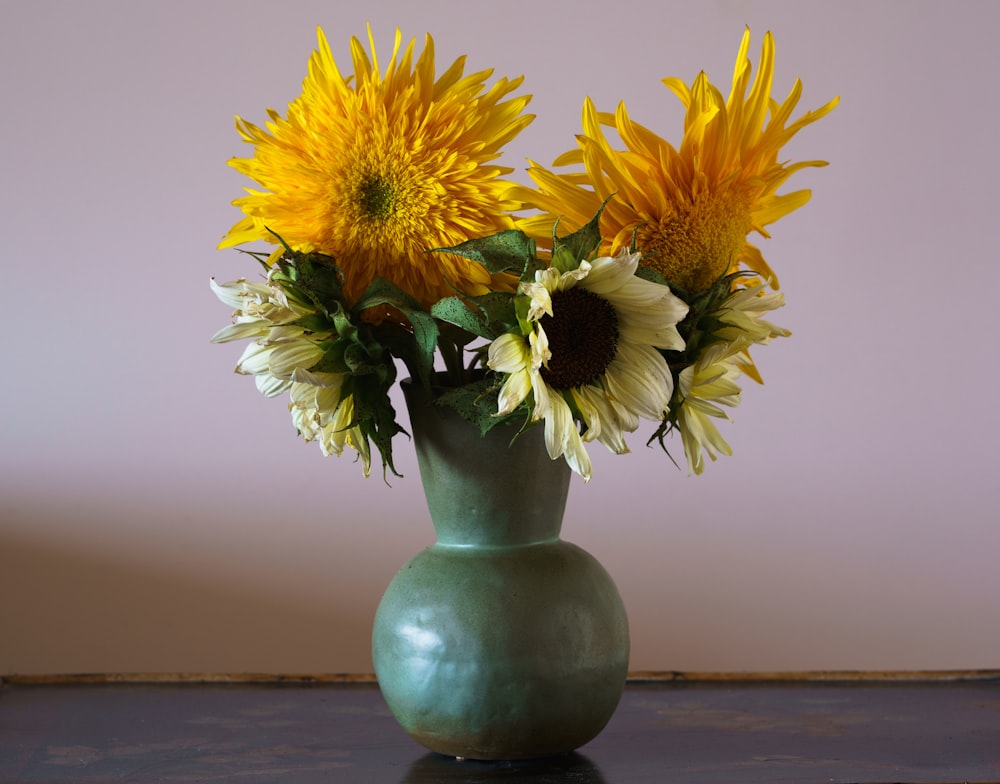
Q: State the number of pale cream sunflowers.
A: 3